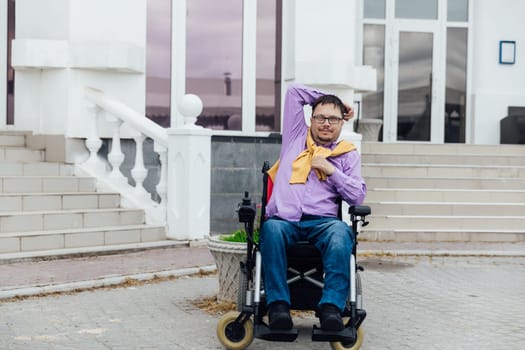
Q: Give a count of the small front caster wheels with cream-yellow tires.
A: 2